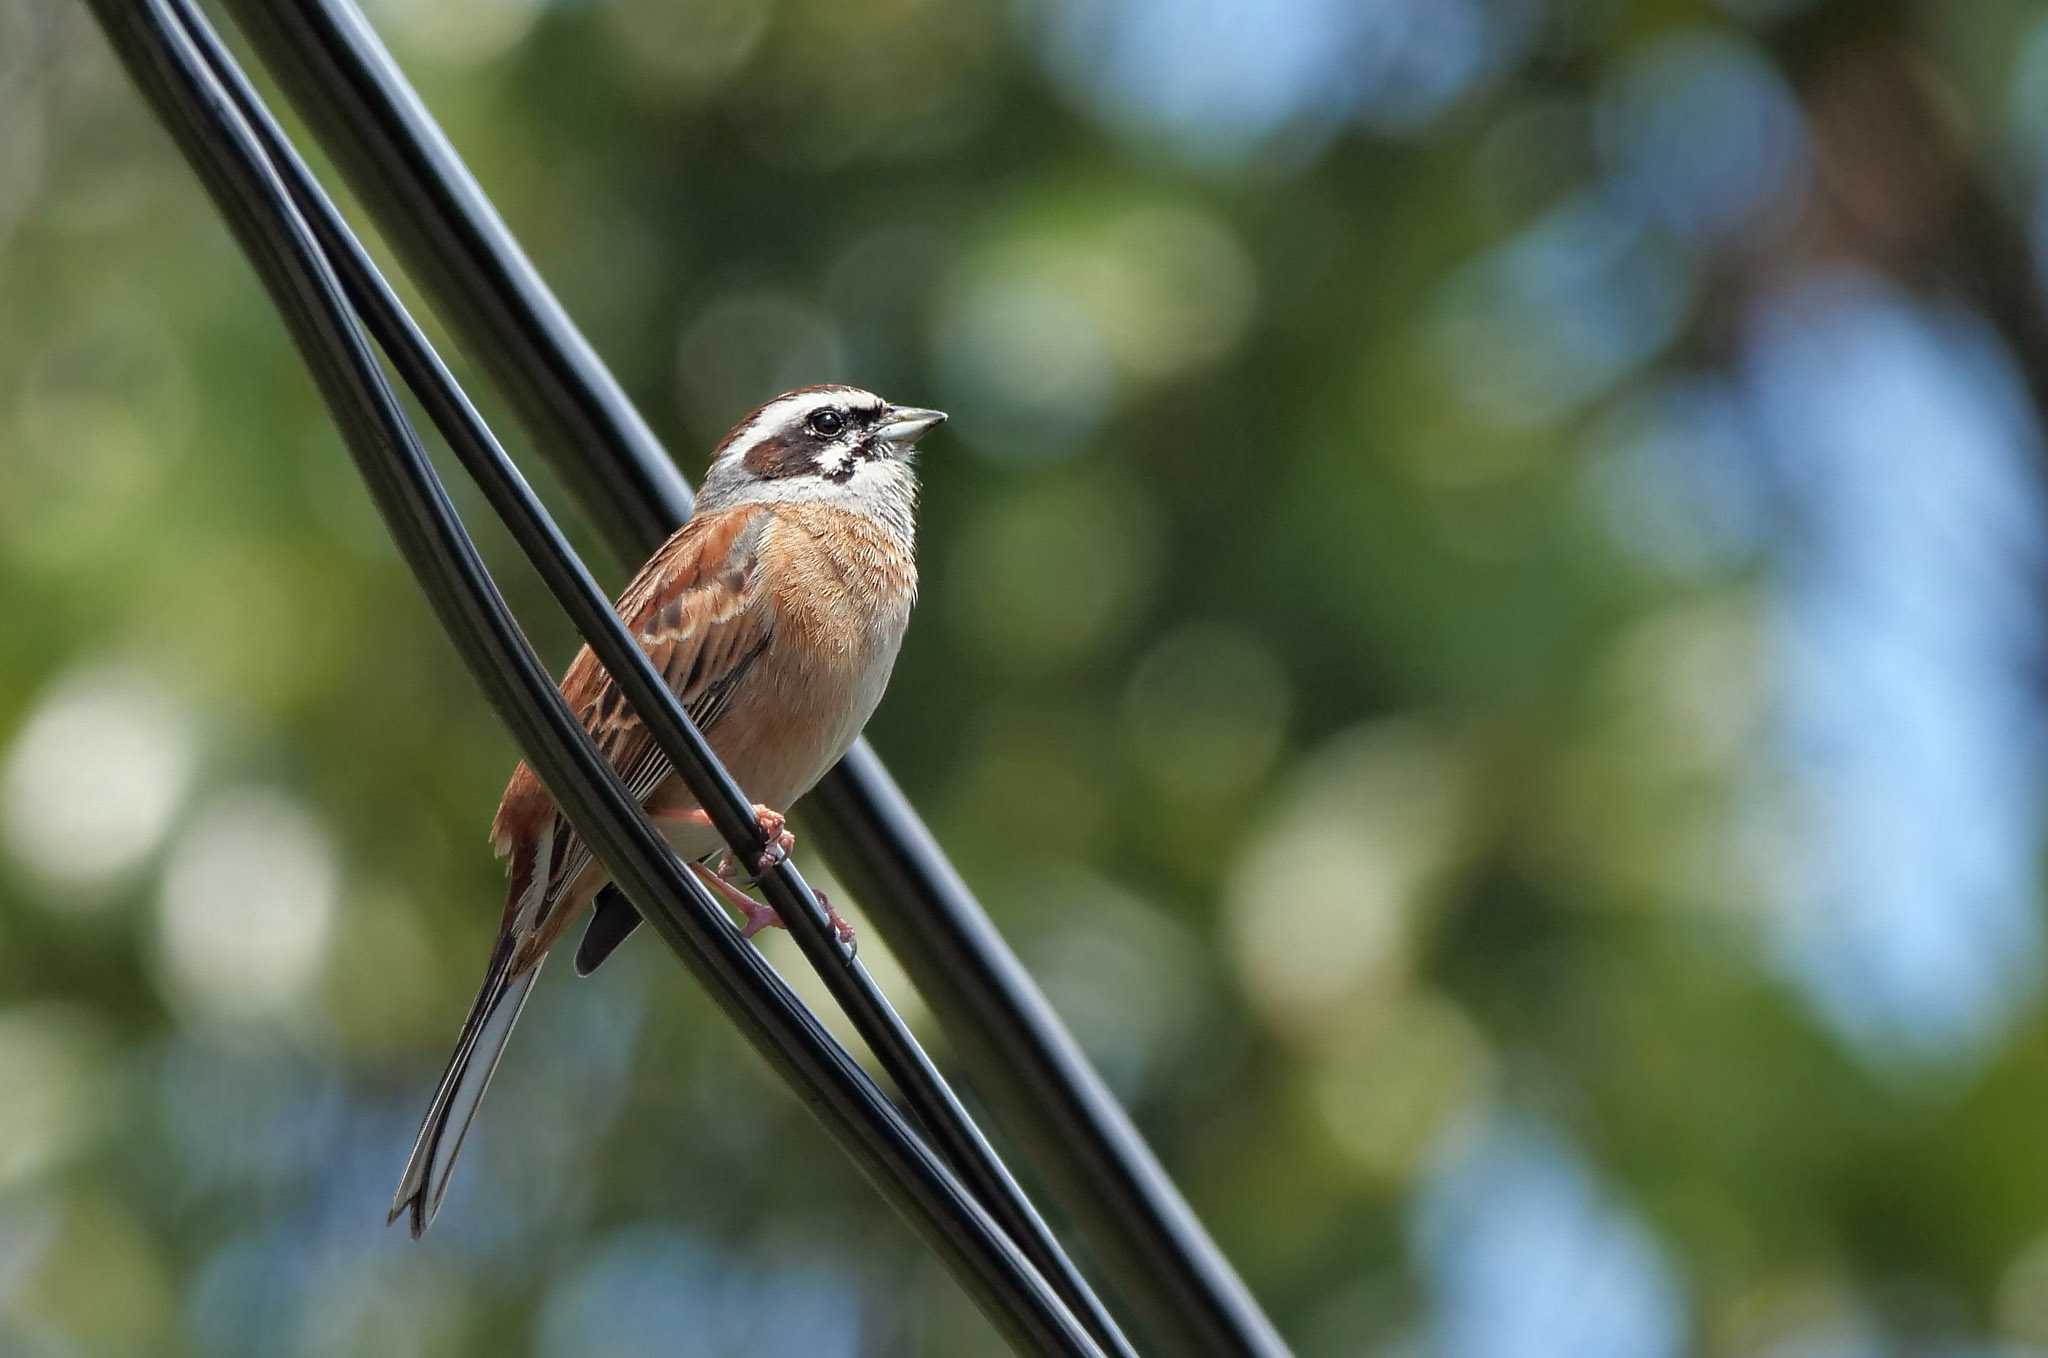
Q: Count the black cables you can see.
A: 3